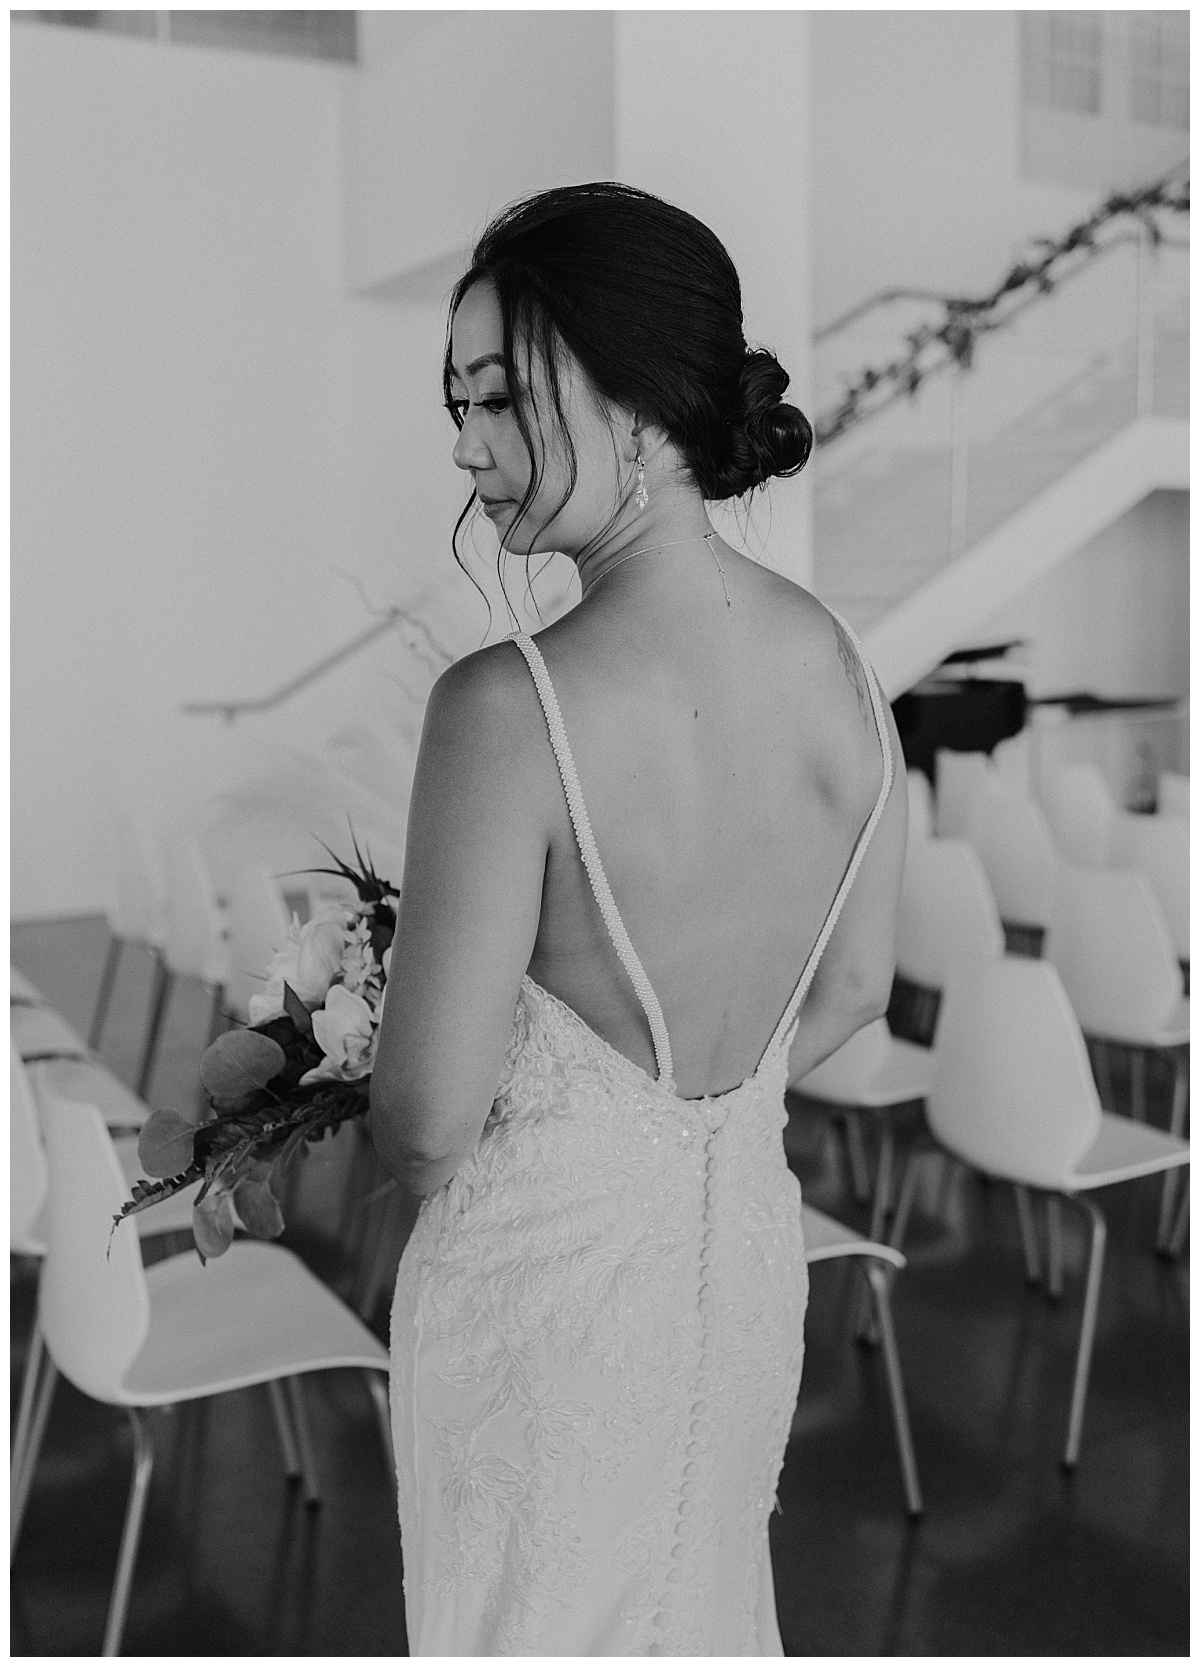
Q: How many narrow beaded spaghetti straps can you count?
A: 2